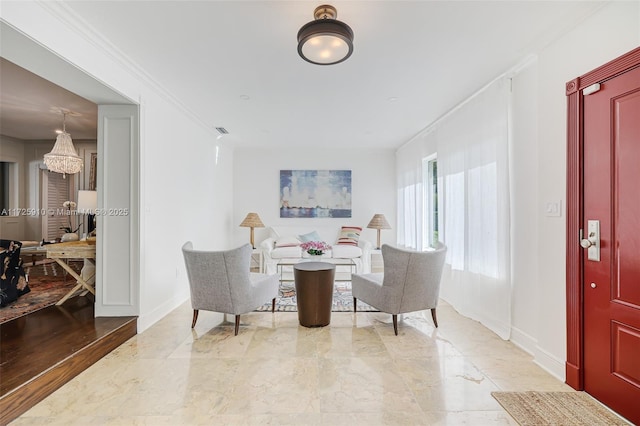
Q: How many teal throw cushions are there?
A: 1